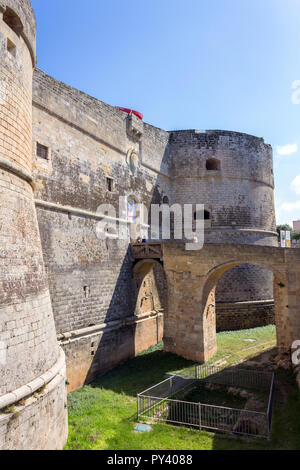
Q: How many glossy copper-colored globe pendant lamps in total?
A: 0